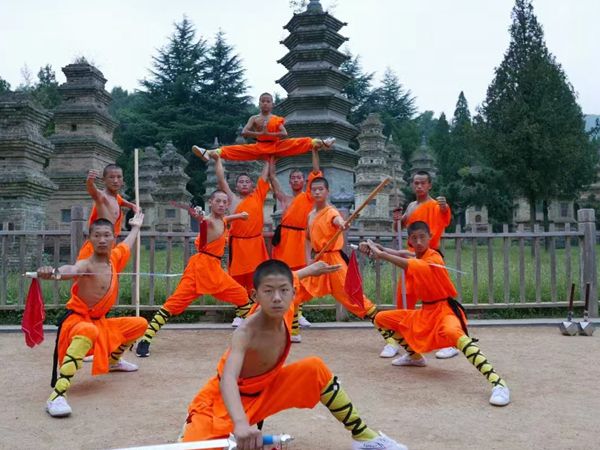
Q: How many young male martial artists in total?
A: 10